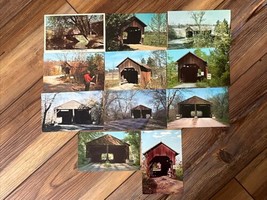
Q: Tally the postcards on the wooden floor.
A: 11